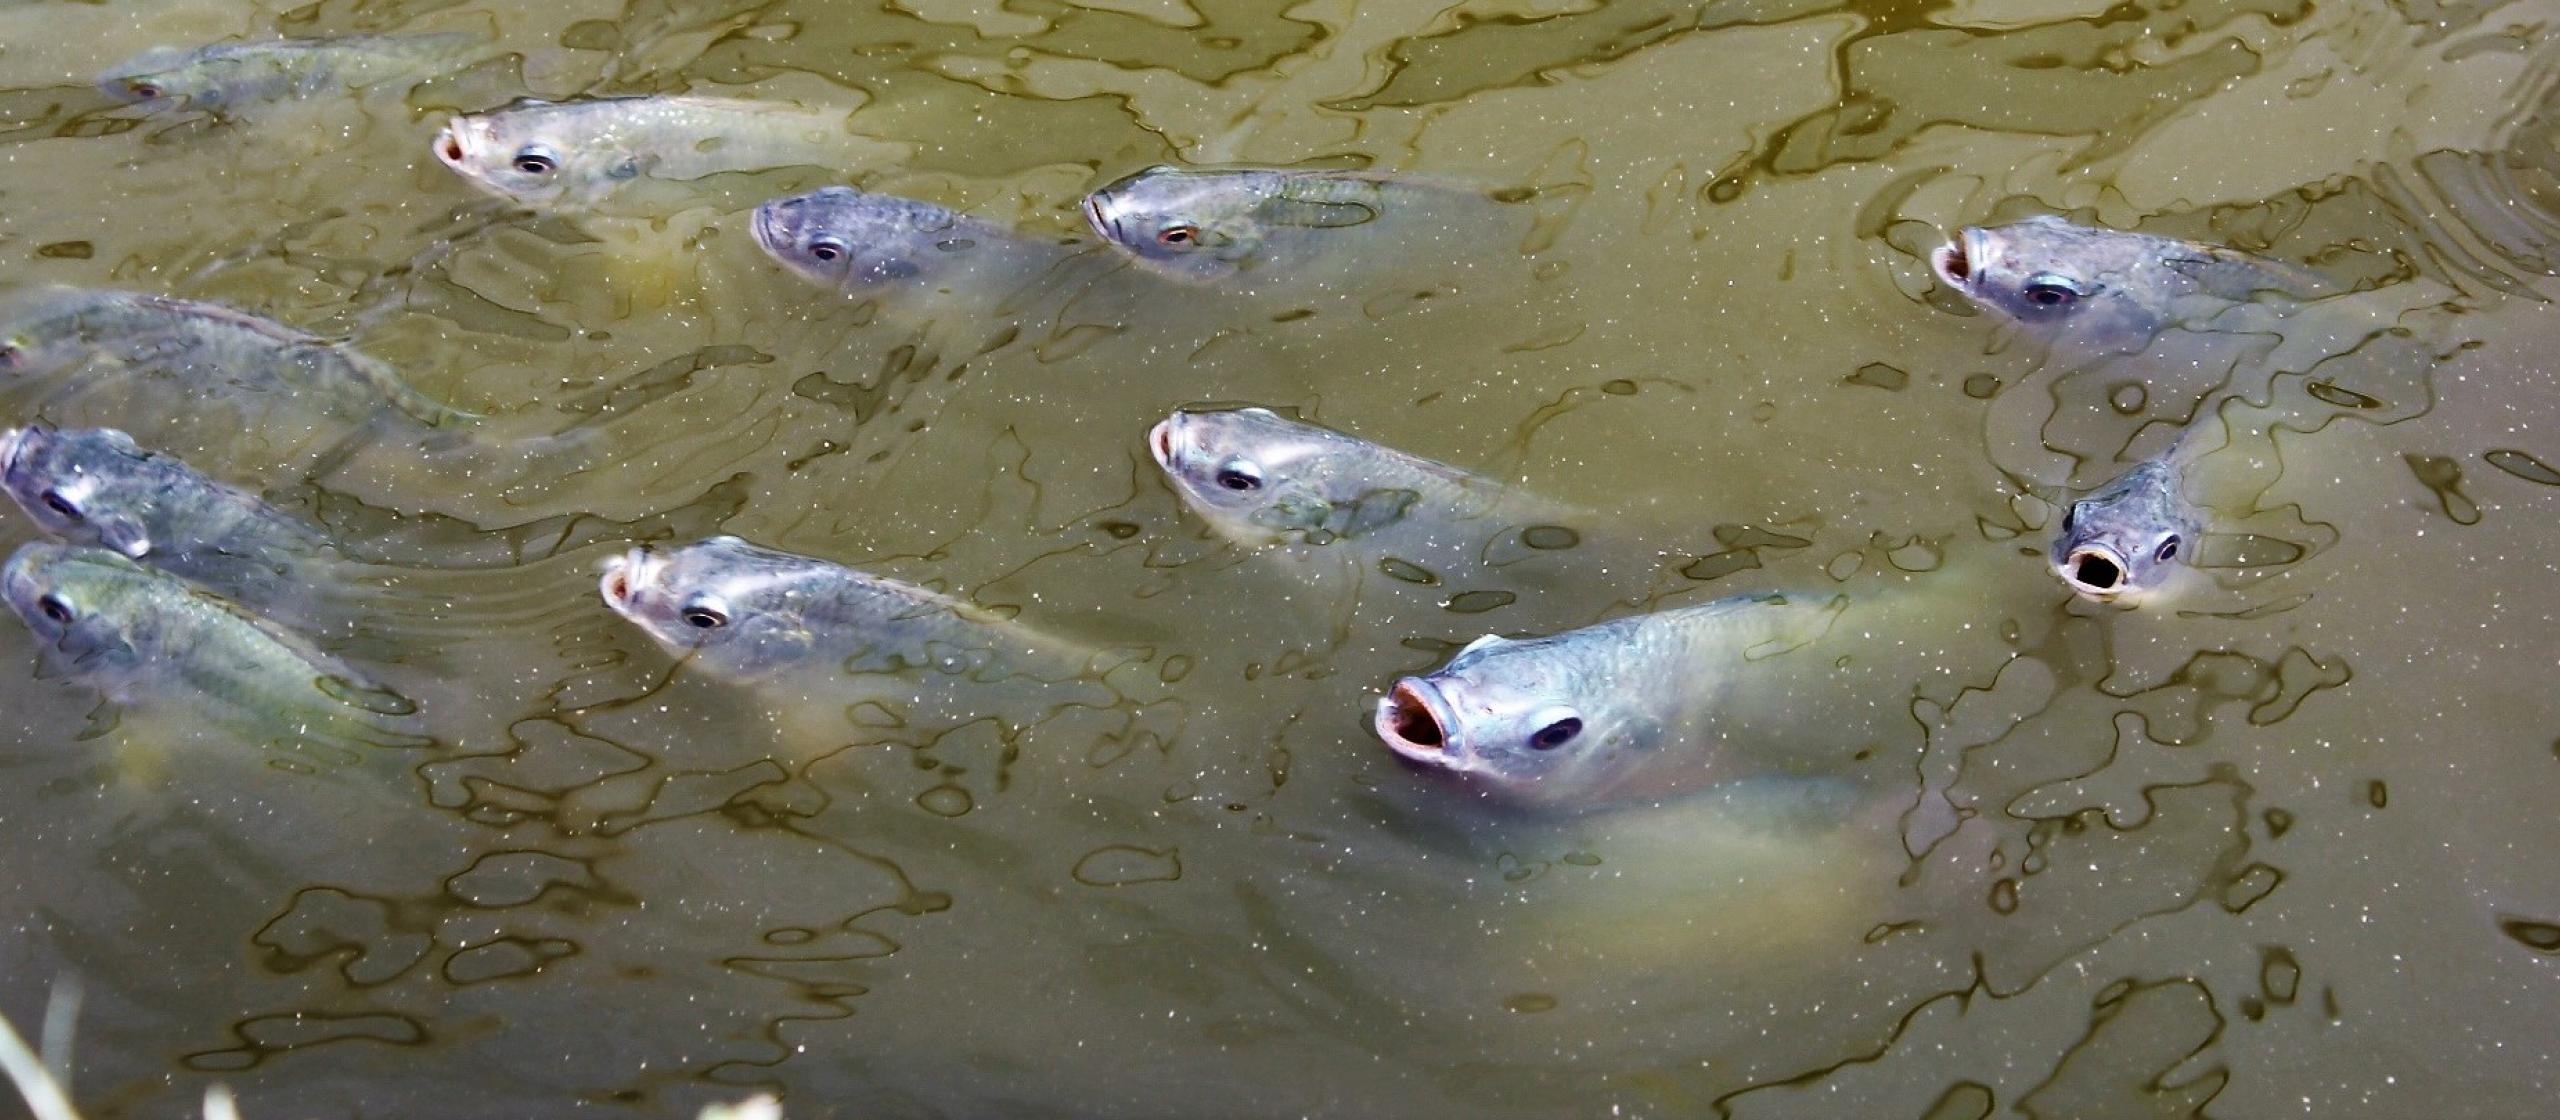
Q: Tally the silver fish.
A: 12